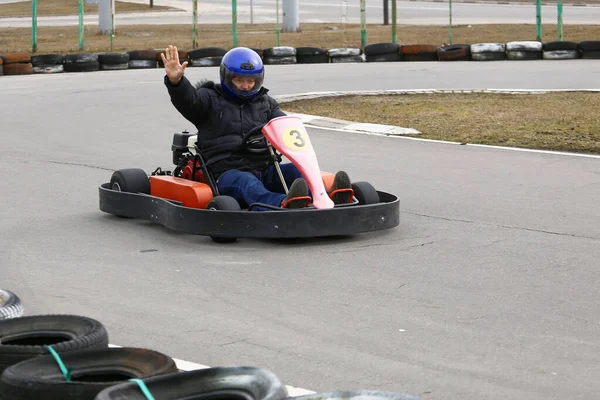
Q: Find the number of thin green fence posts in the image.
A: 11